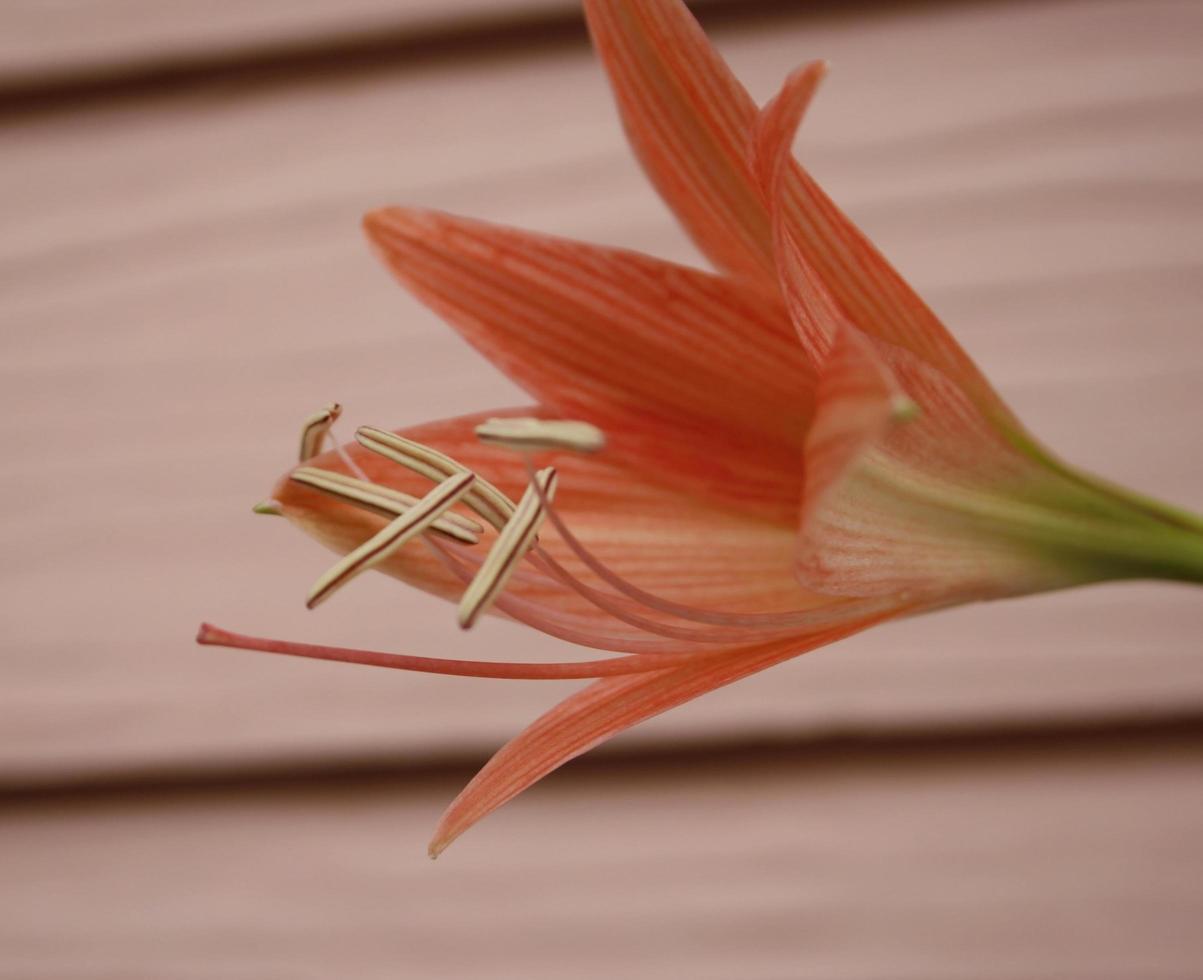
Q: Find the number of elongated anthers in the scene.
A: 6